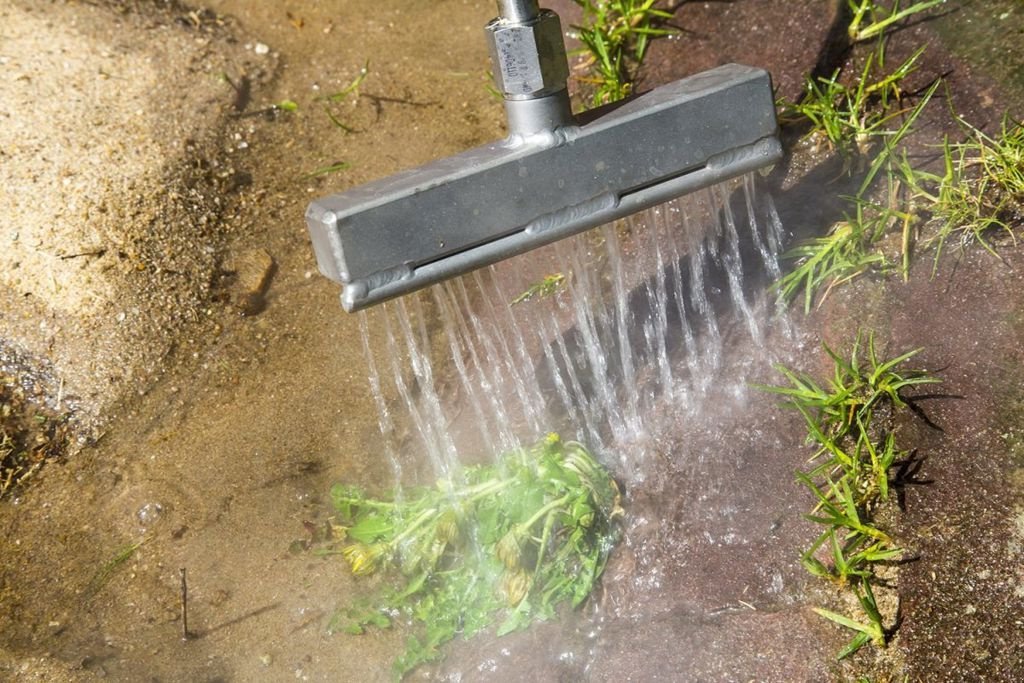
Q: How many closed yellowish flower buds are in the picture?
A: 3